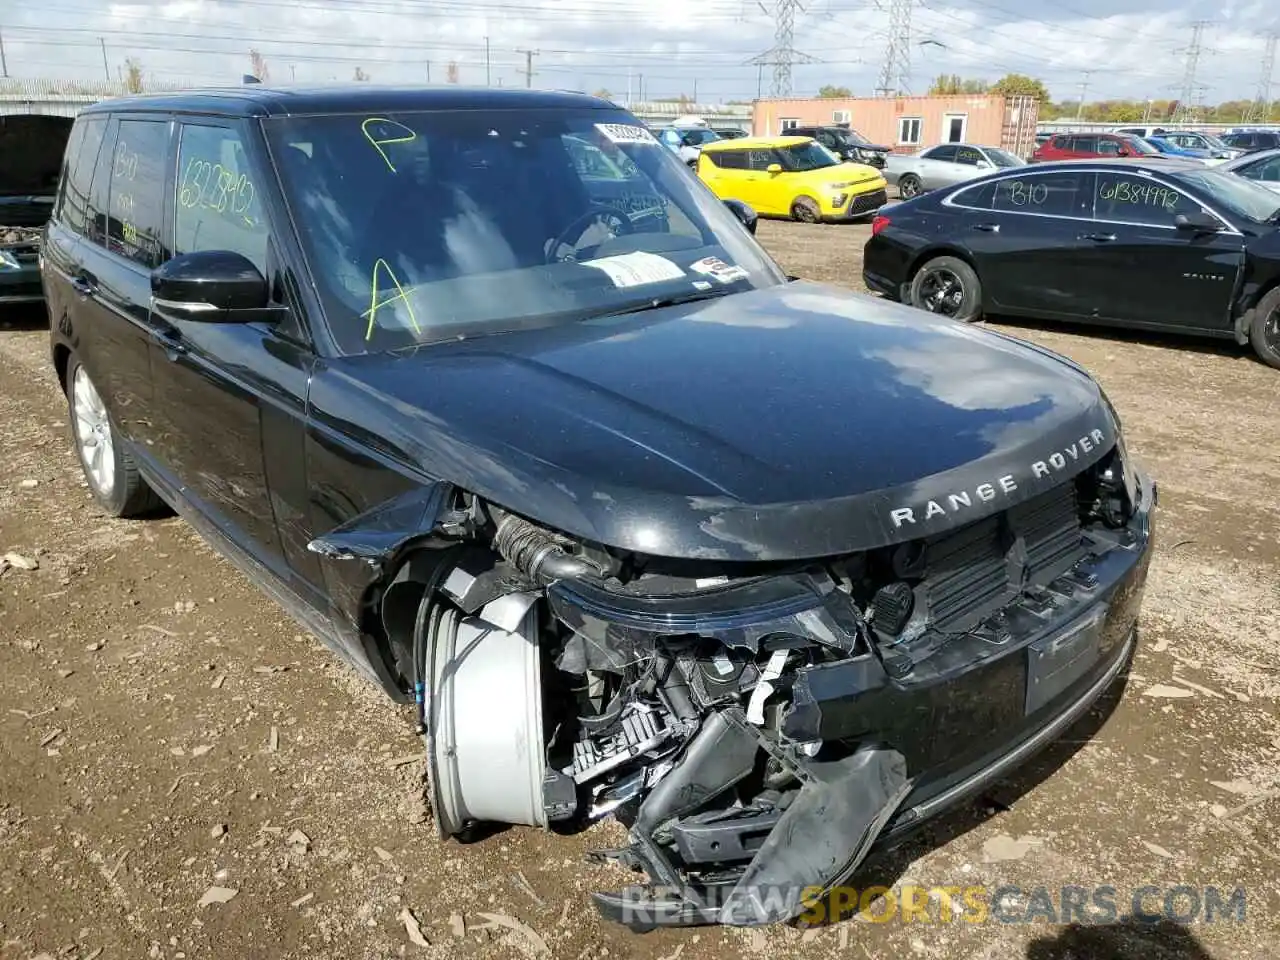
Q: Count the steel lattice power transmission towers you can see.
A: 4